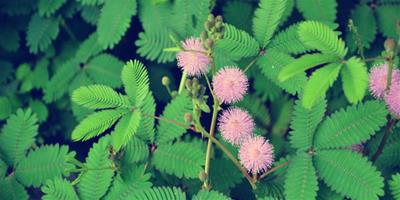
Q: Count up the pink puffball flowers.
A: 6